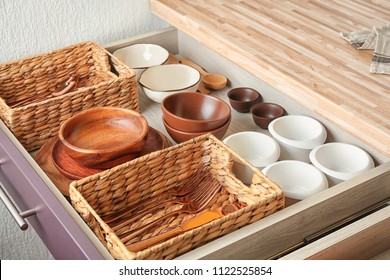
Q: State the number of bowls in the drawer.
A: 11